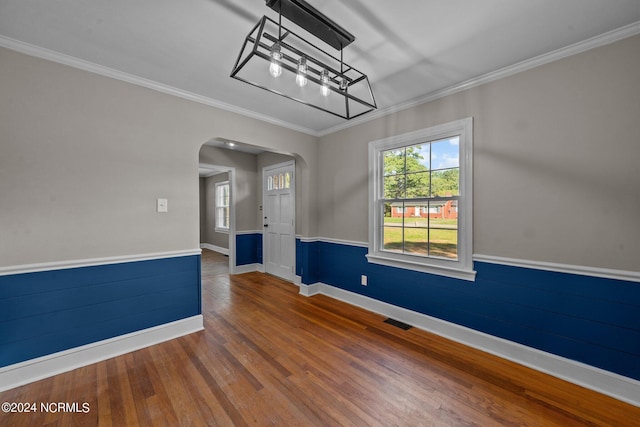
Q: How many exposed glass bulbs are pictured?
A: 3